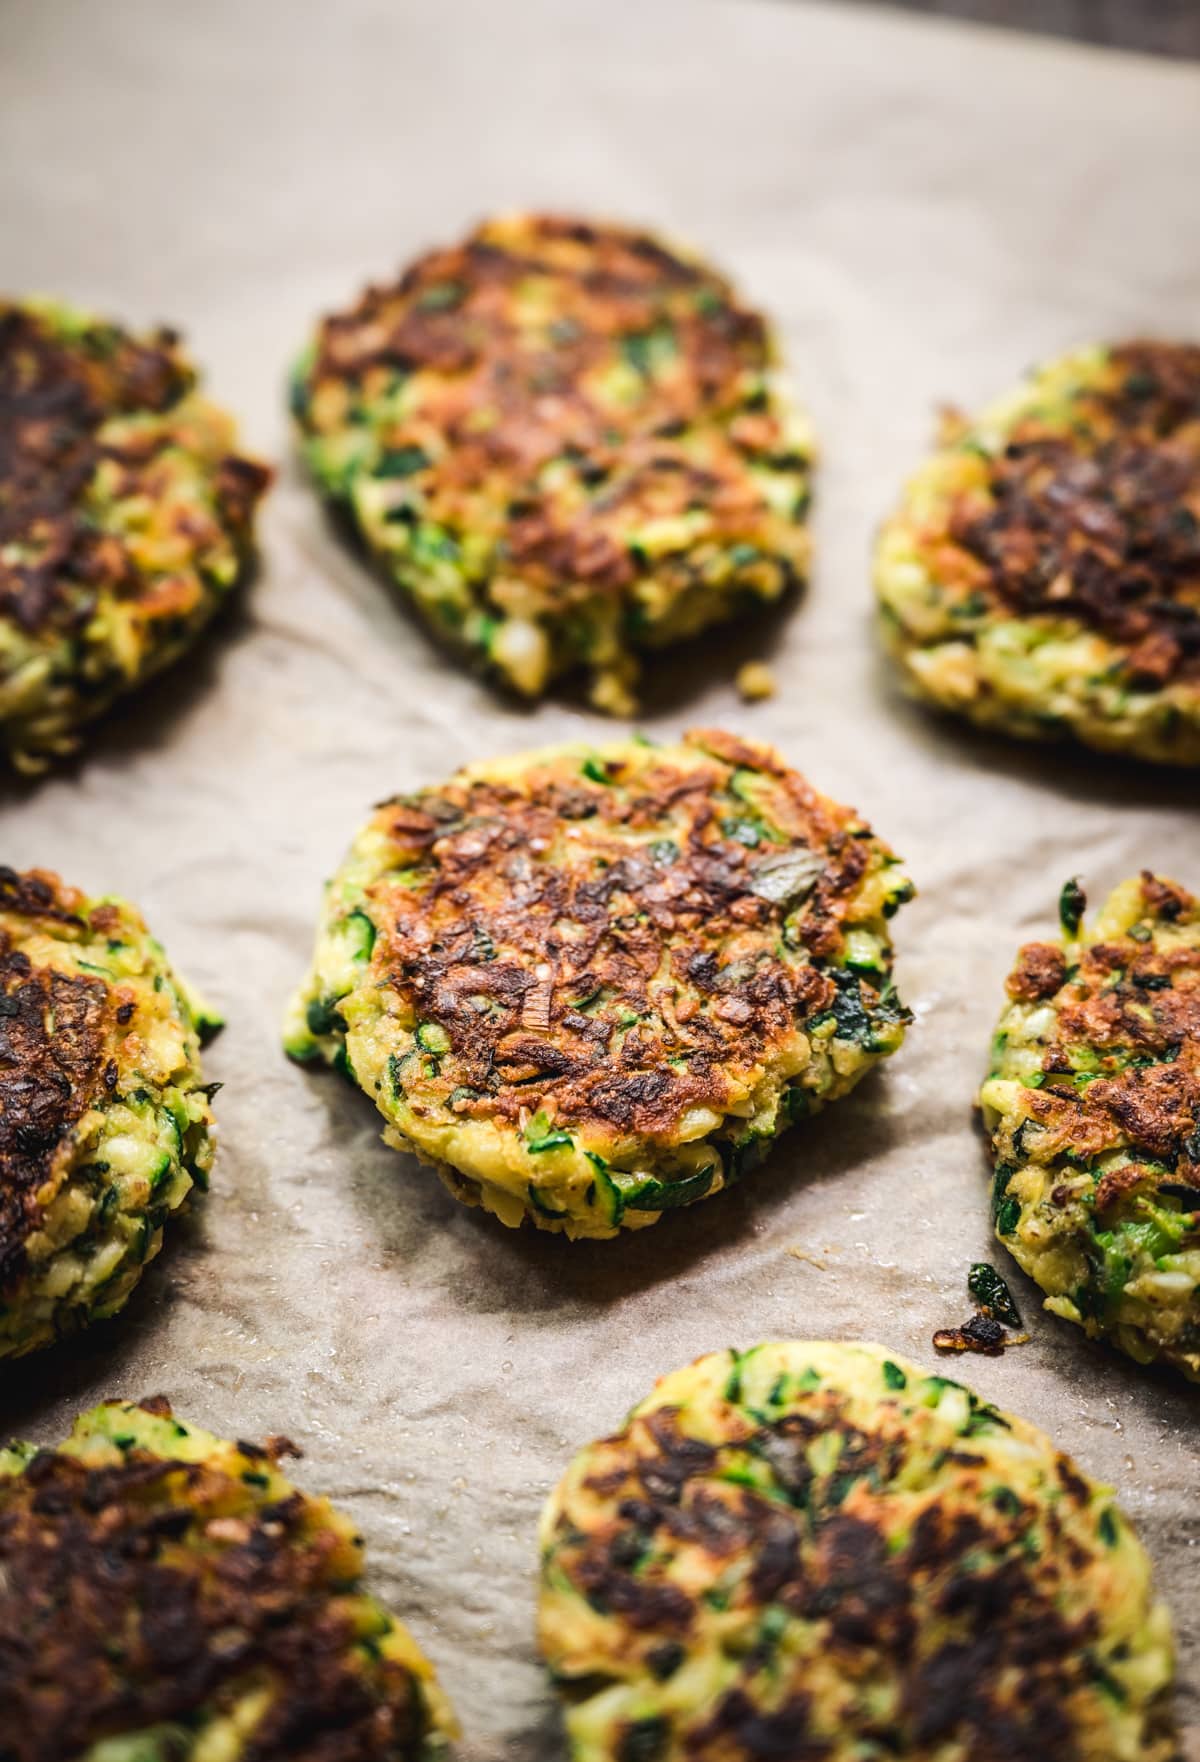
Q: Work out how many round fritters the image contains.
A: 8